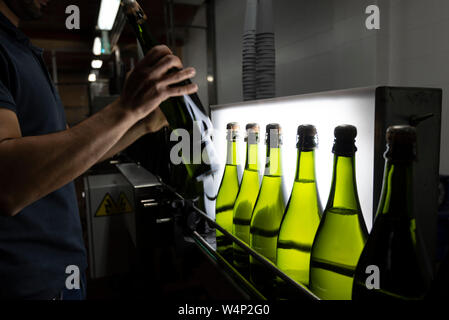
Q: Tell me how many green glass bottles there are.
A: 7